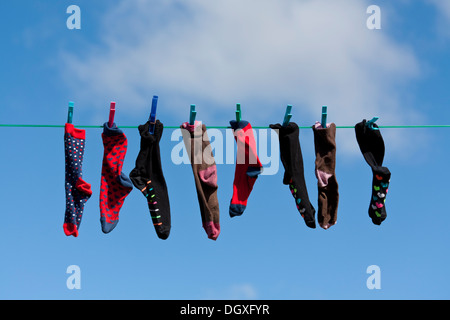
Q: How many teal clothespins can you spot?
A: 5